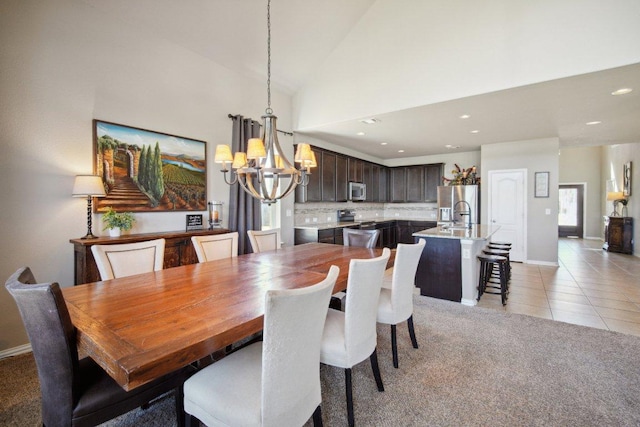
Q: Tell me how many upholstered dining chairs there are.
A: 8